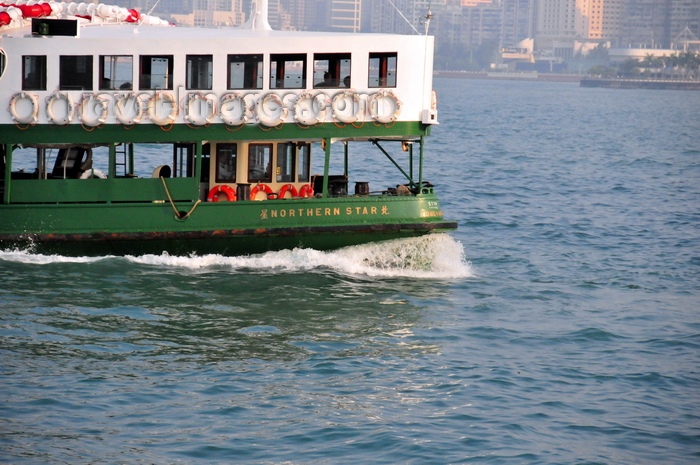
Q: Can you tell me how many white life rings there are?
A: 12